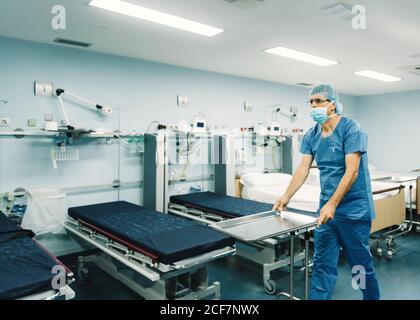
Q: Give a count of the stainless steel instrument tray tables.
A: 1